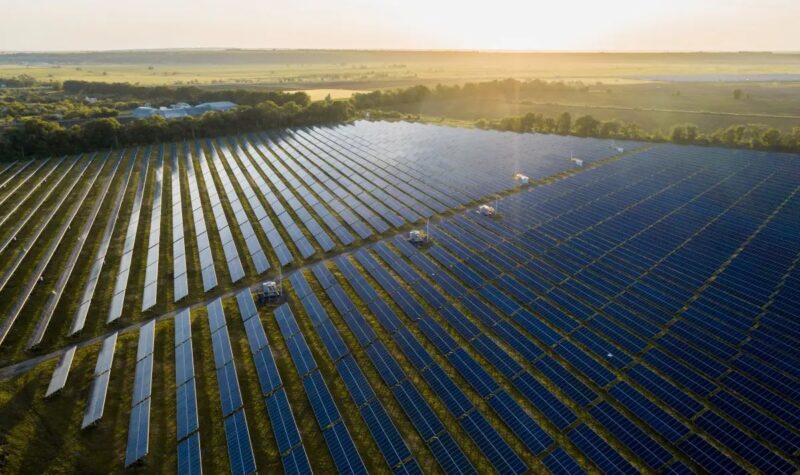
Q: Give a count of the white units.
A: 6